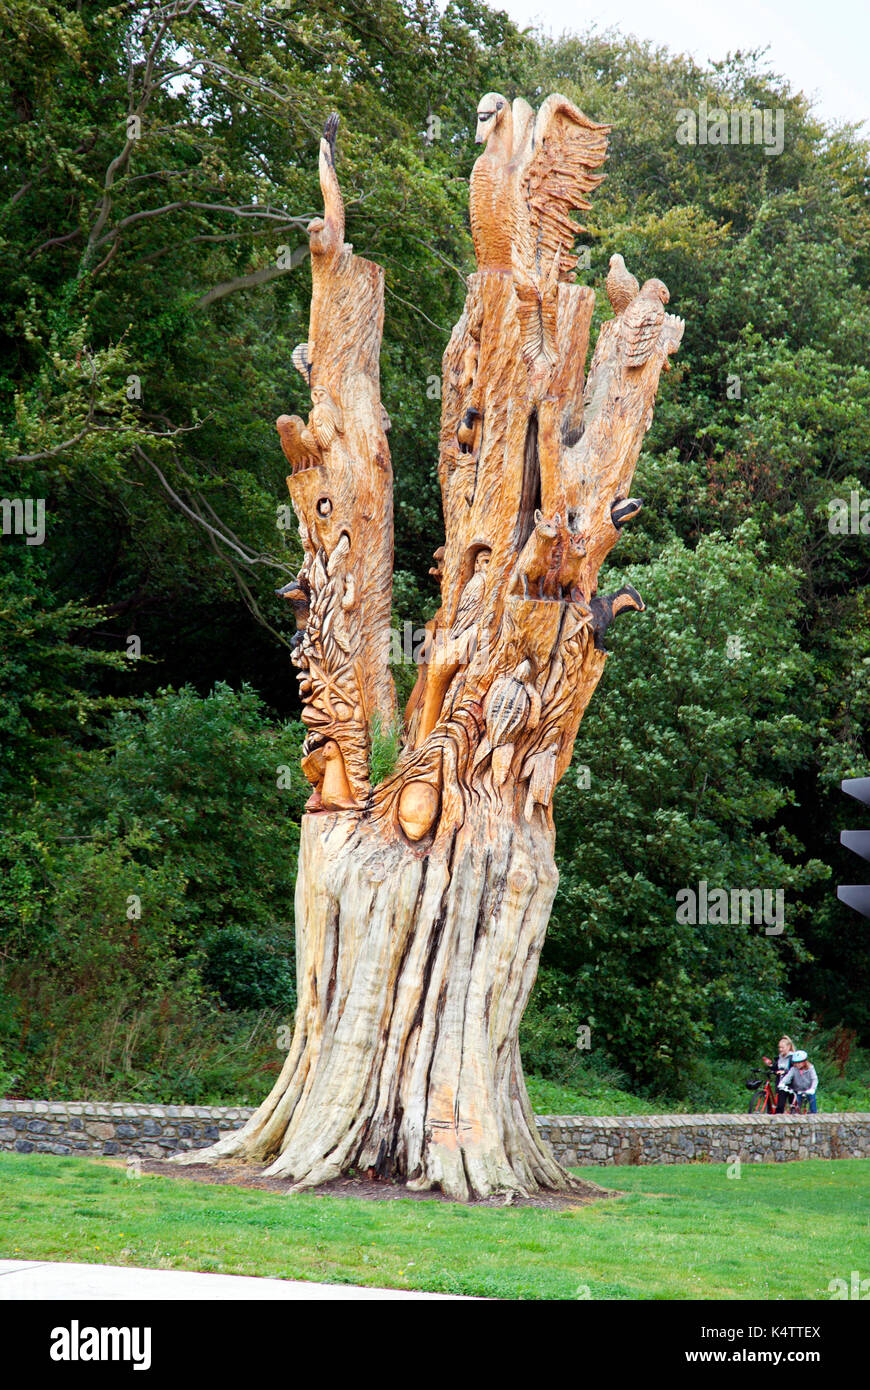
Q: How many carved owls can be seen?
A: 3